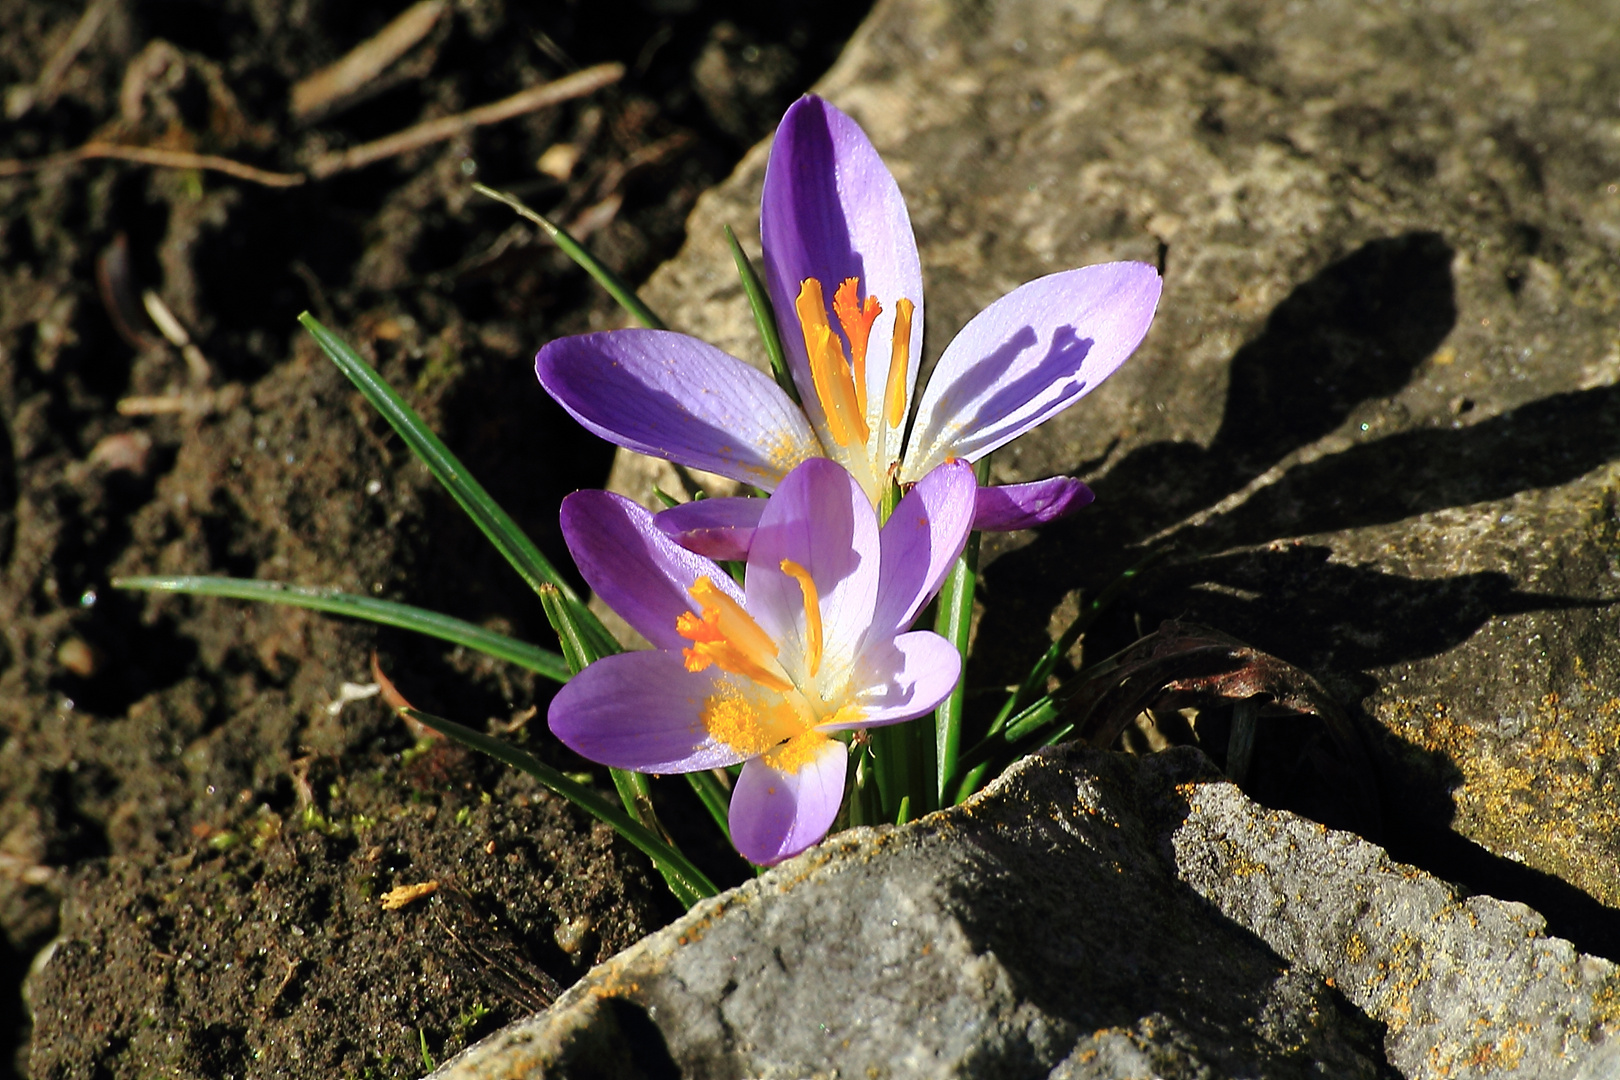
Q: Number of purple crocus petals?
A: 11